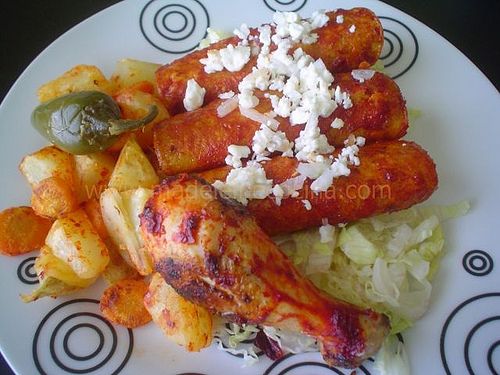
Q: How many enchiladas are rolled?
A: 3